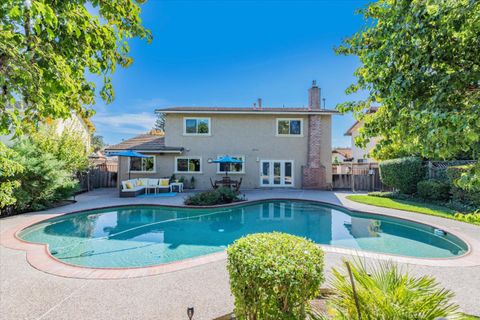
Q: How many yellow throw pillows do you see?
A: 3